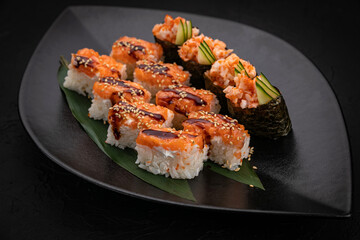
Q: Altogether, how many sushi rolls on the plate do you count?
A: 12